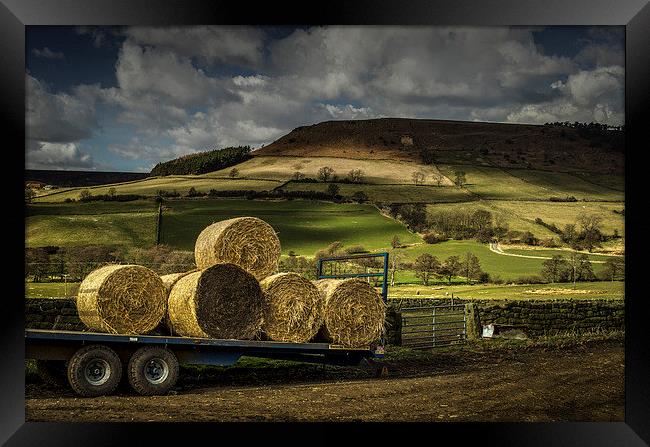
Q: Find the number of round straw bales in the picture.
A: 6